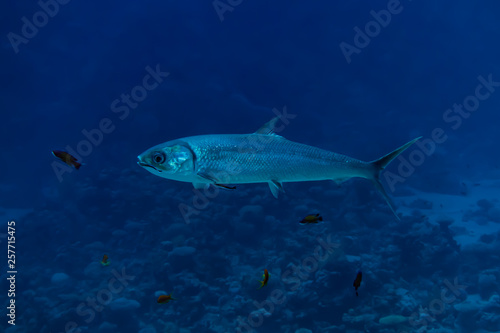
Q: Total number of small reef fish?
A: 6